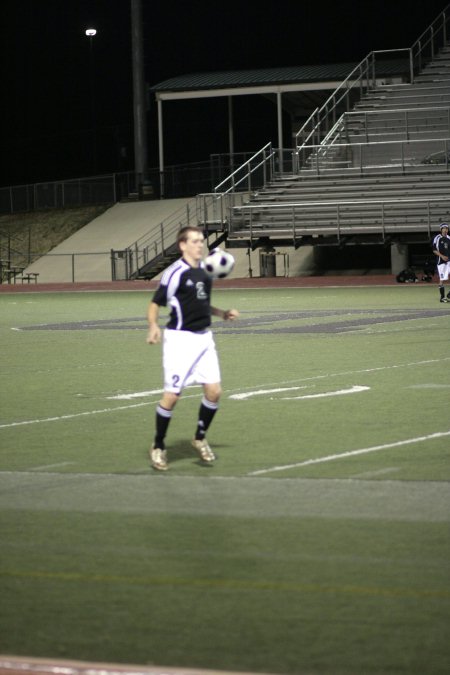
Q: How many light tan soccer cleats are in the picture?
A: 2